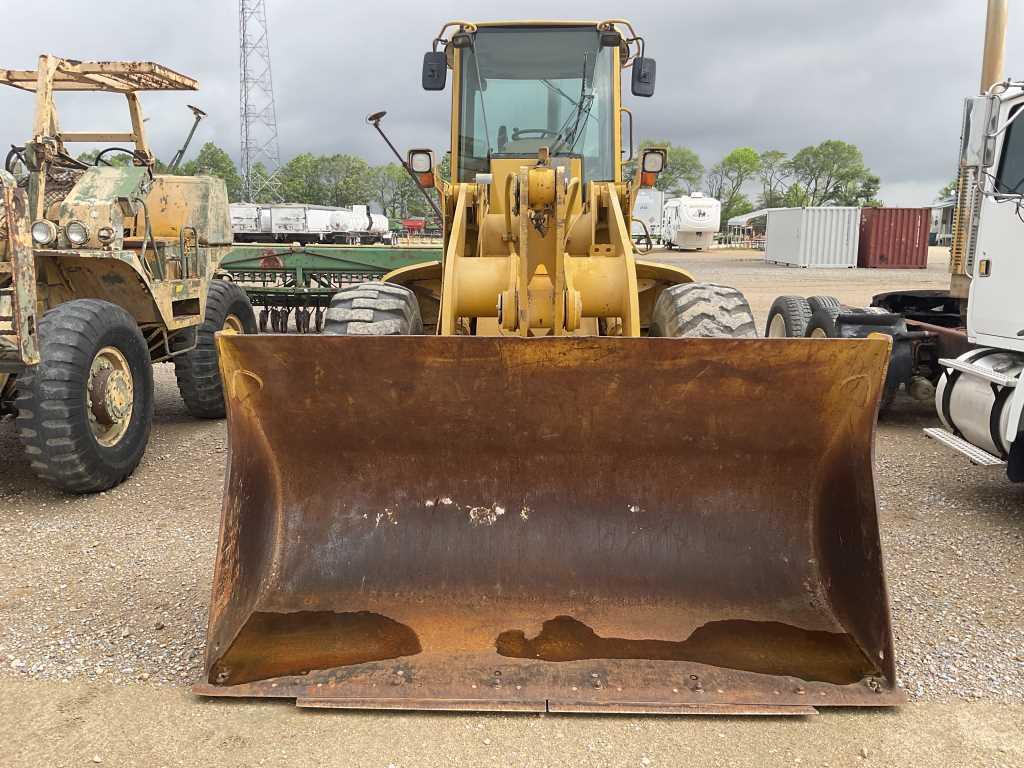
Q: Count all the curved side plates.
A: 2